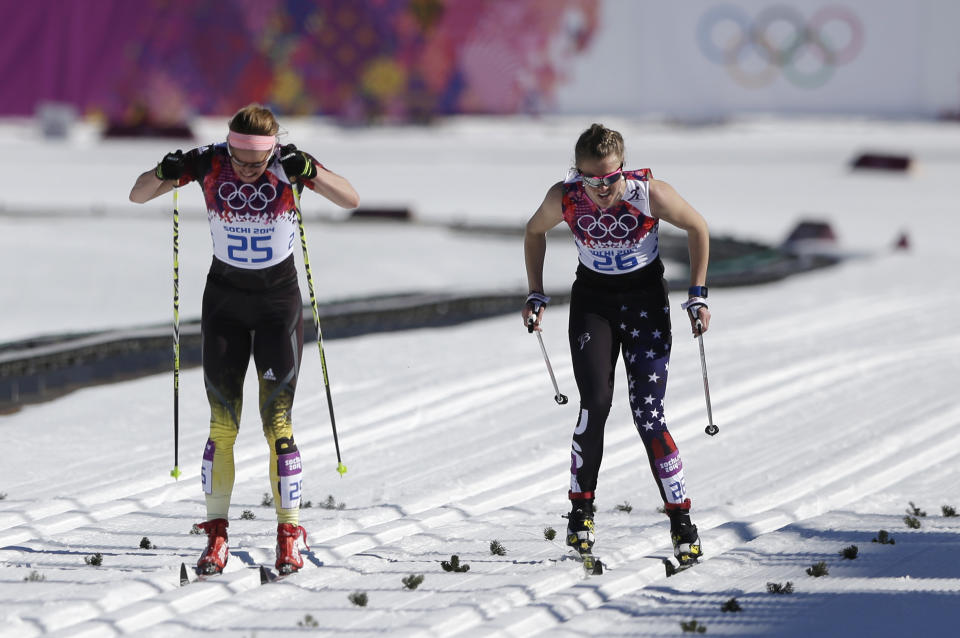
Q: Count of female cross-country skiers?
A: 2